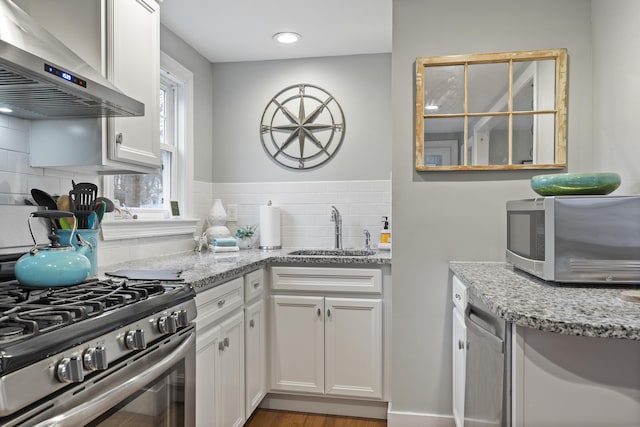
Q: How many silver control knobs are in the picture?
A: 5